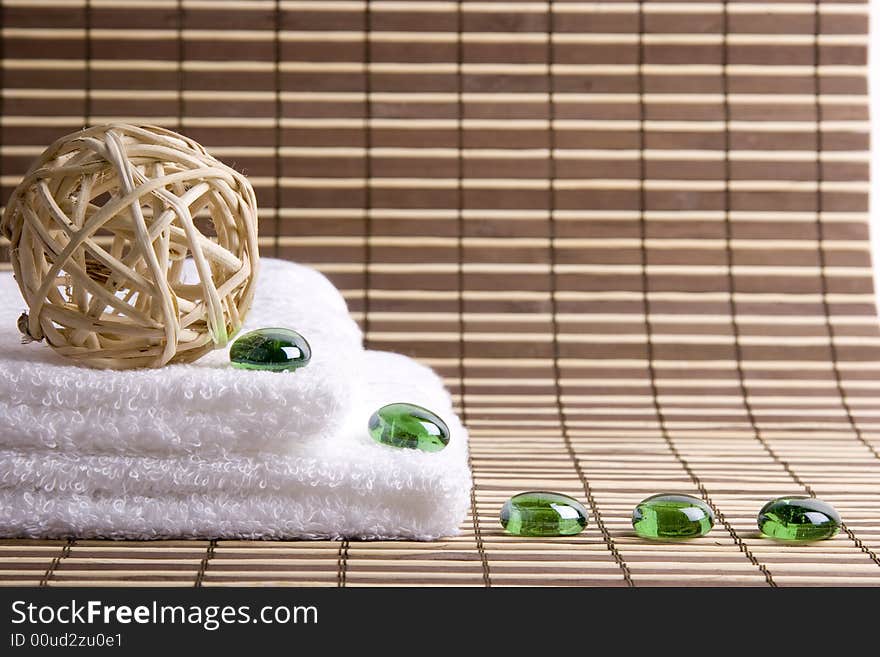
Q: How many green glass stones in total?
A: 5